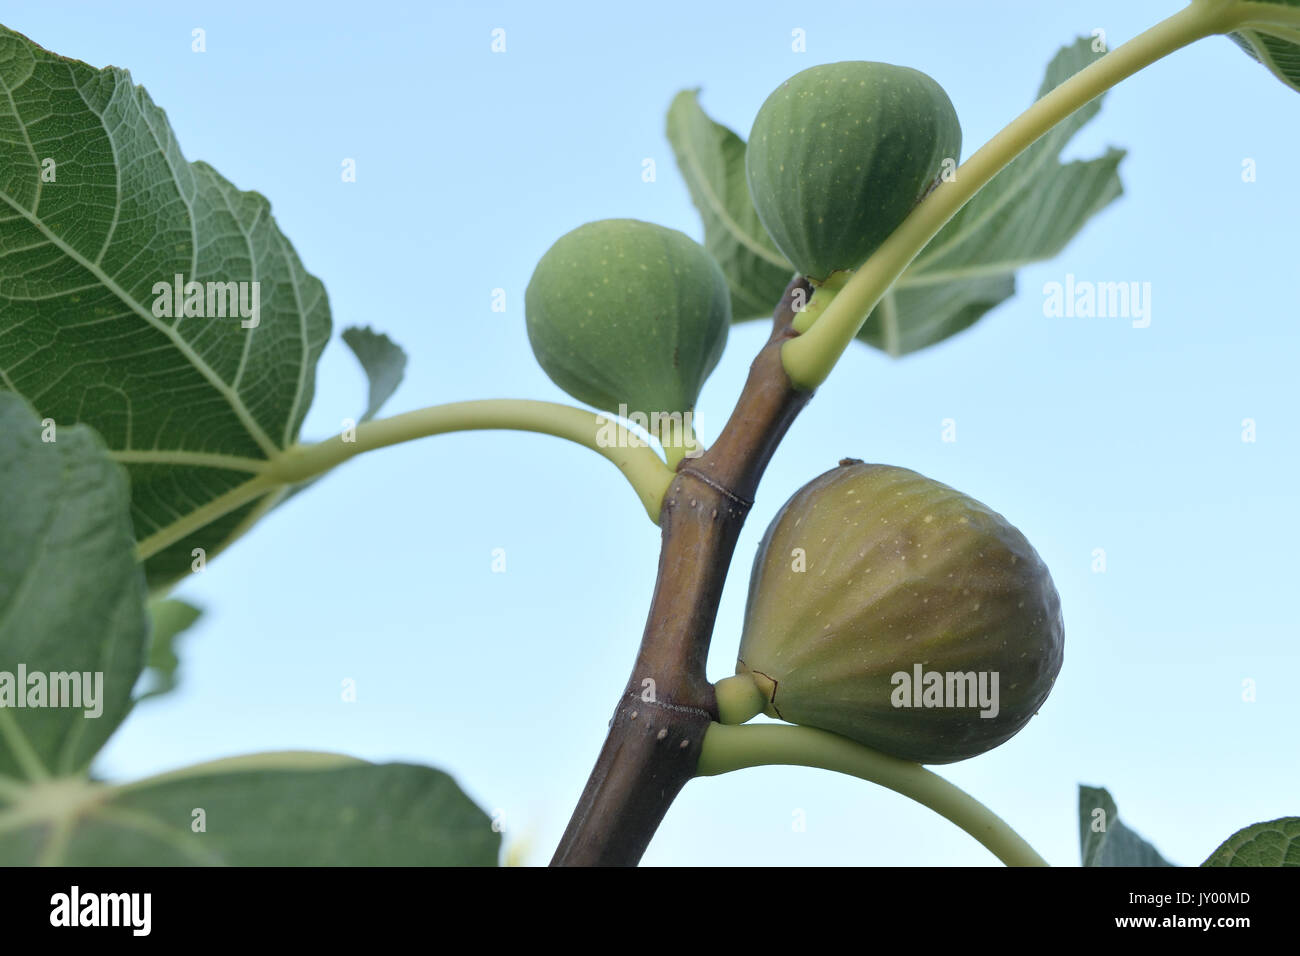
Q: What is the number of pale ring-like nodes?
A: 2